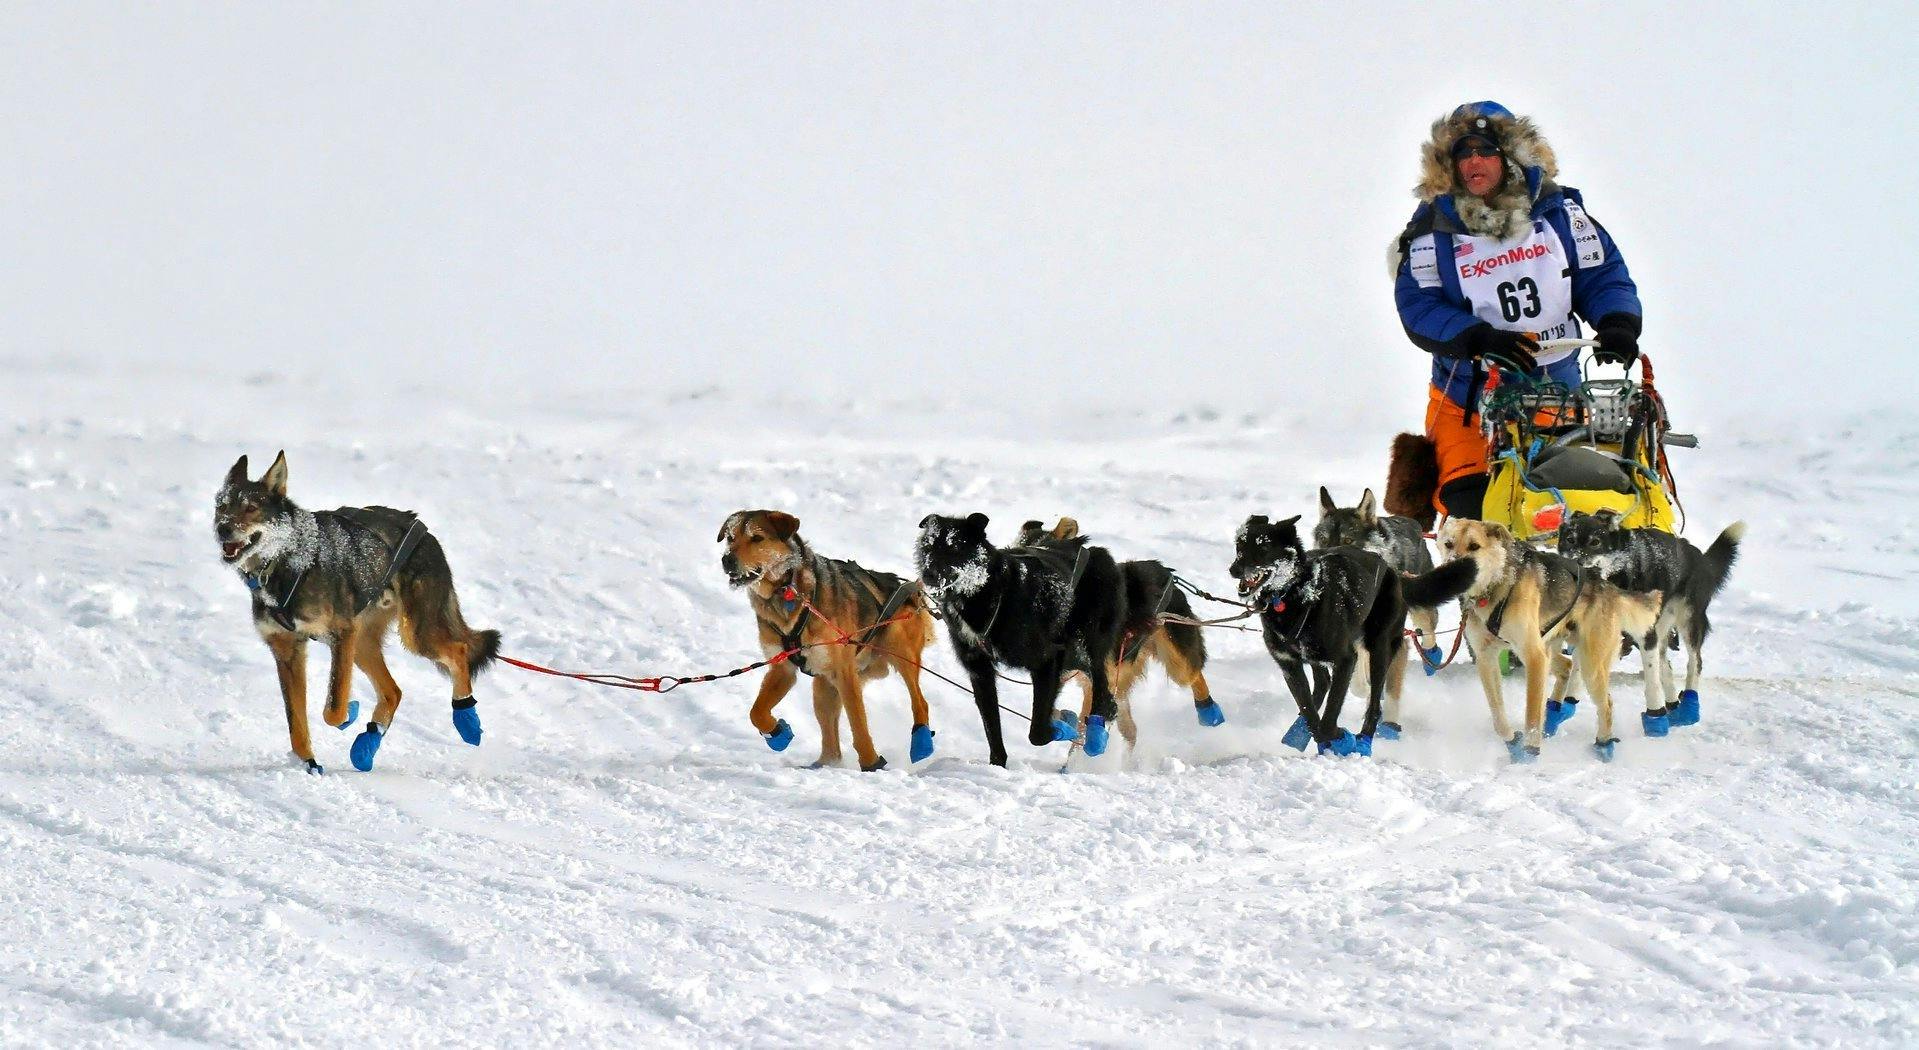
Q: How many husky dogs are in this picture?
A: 8